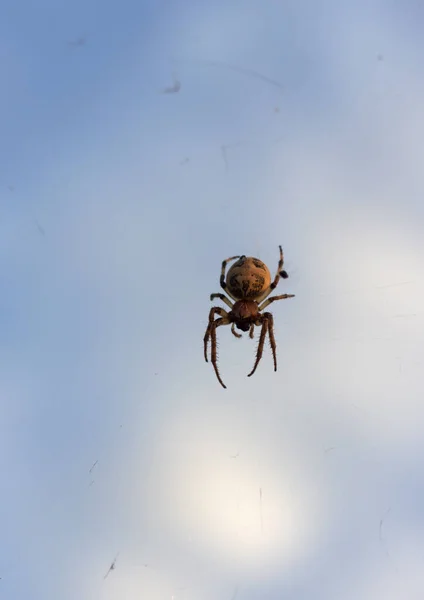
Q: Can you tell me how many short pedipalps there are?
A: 2